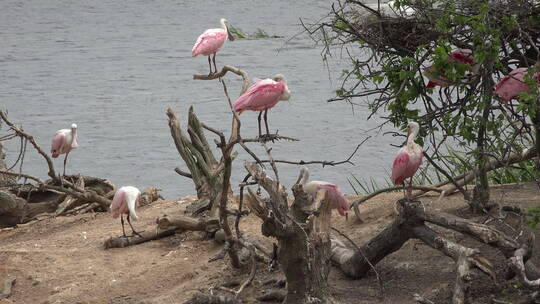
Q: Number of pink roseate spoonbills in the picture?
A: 8